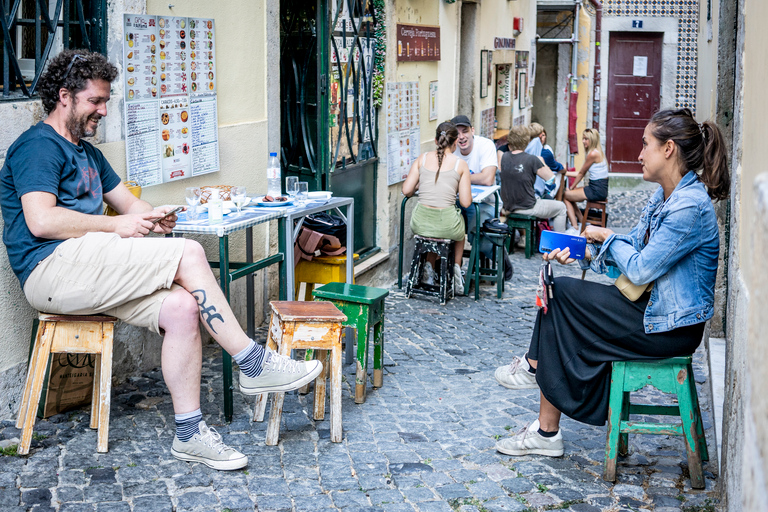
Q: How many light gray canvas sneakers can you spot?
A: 2